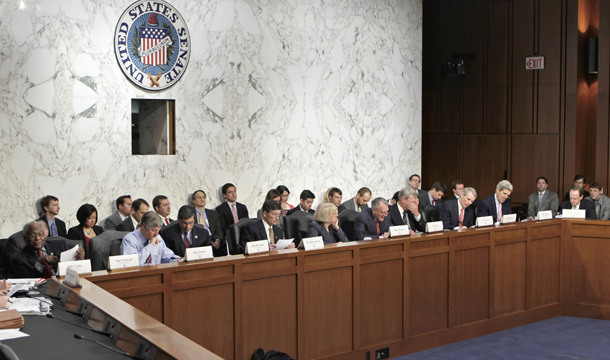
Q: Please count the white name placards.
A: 12